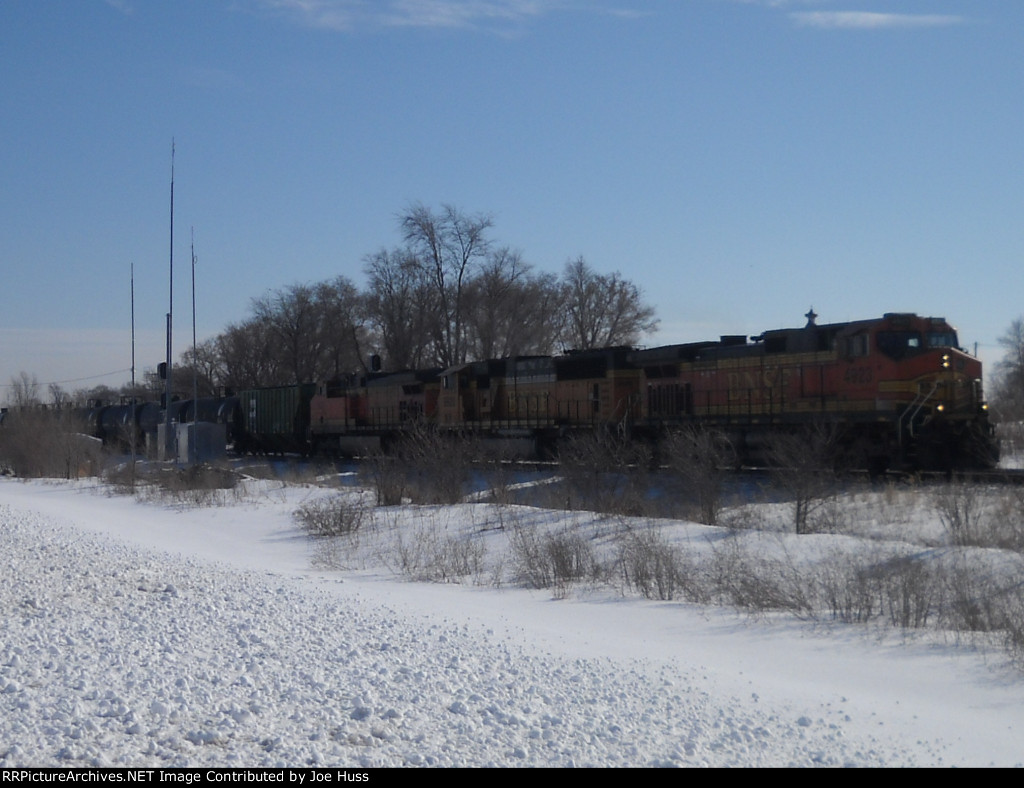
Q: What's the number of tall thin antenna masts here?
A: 3